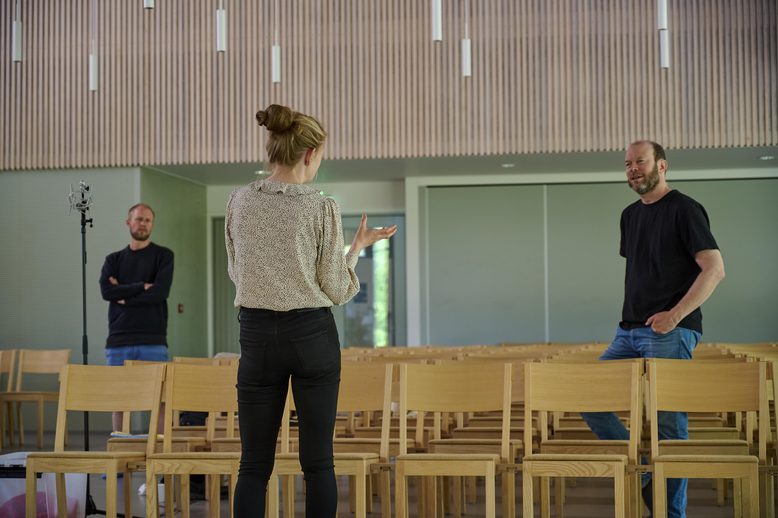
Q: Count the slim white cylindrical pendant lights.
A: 9